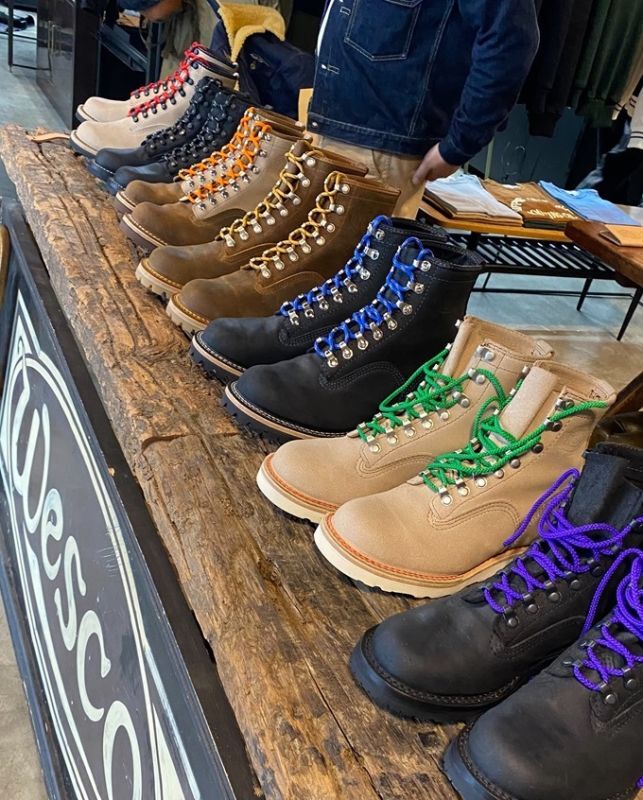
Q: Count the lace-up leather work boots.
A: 14